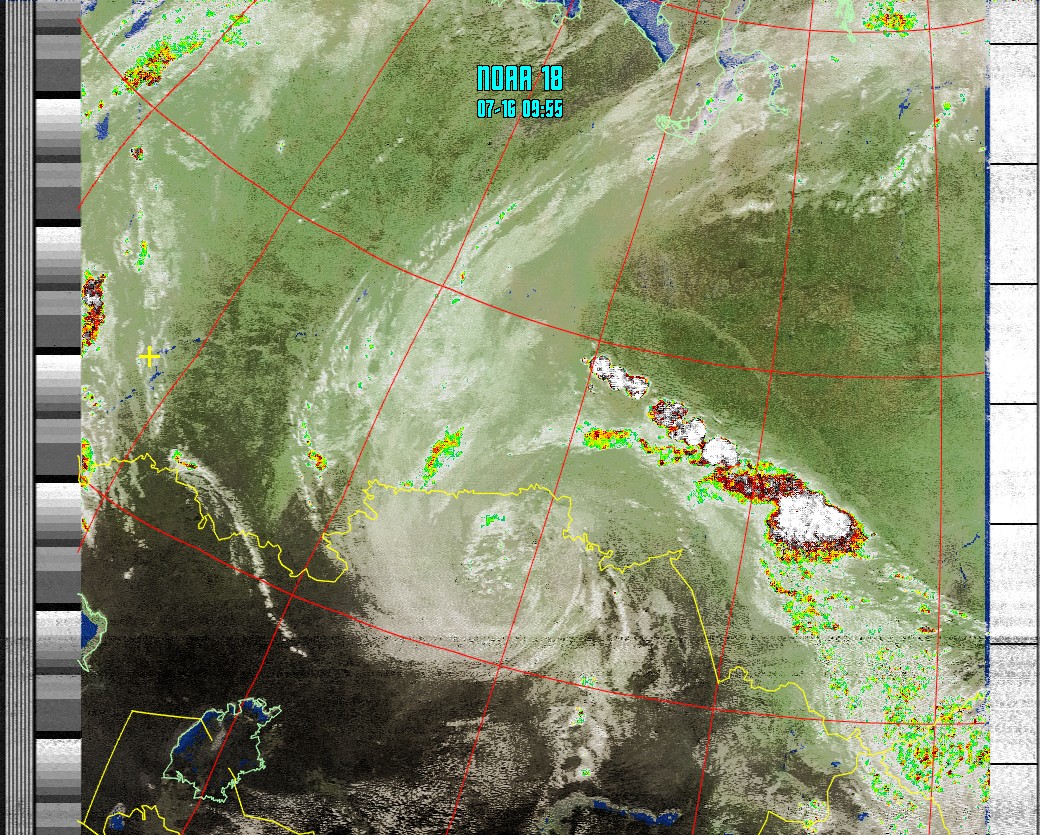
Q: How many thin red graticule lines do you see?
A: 9